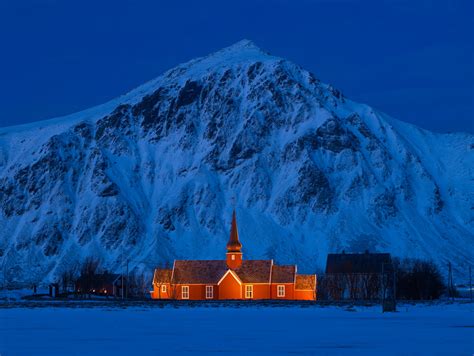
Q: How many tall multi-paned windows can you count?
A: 4